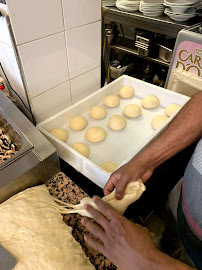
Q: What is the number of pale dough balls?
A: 13